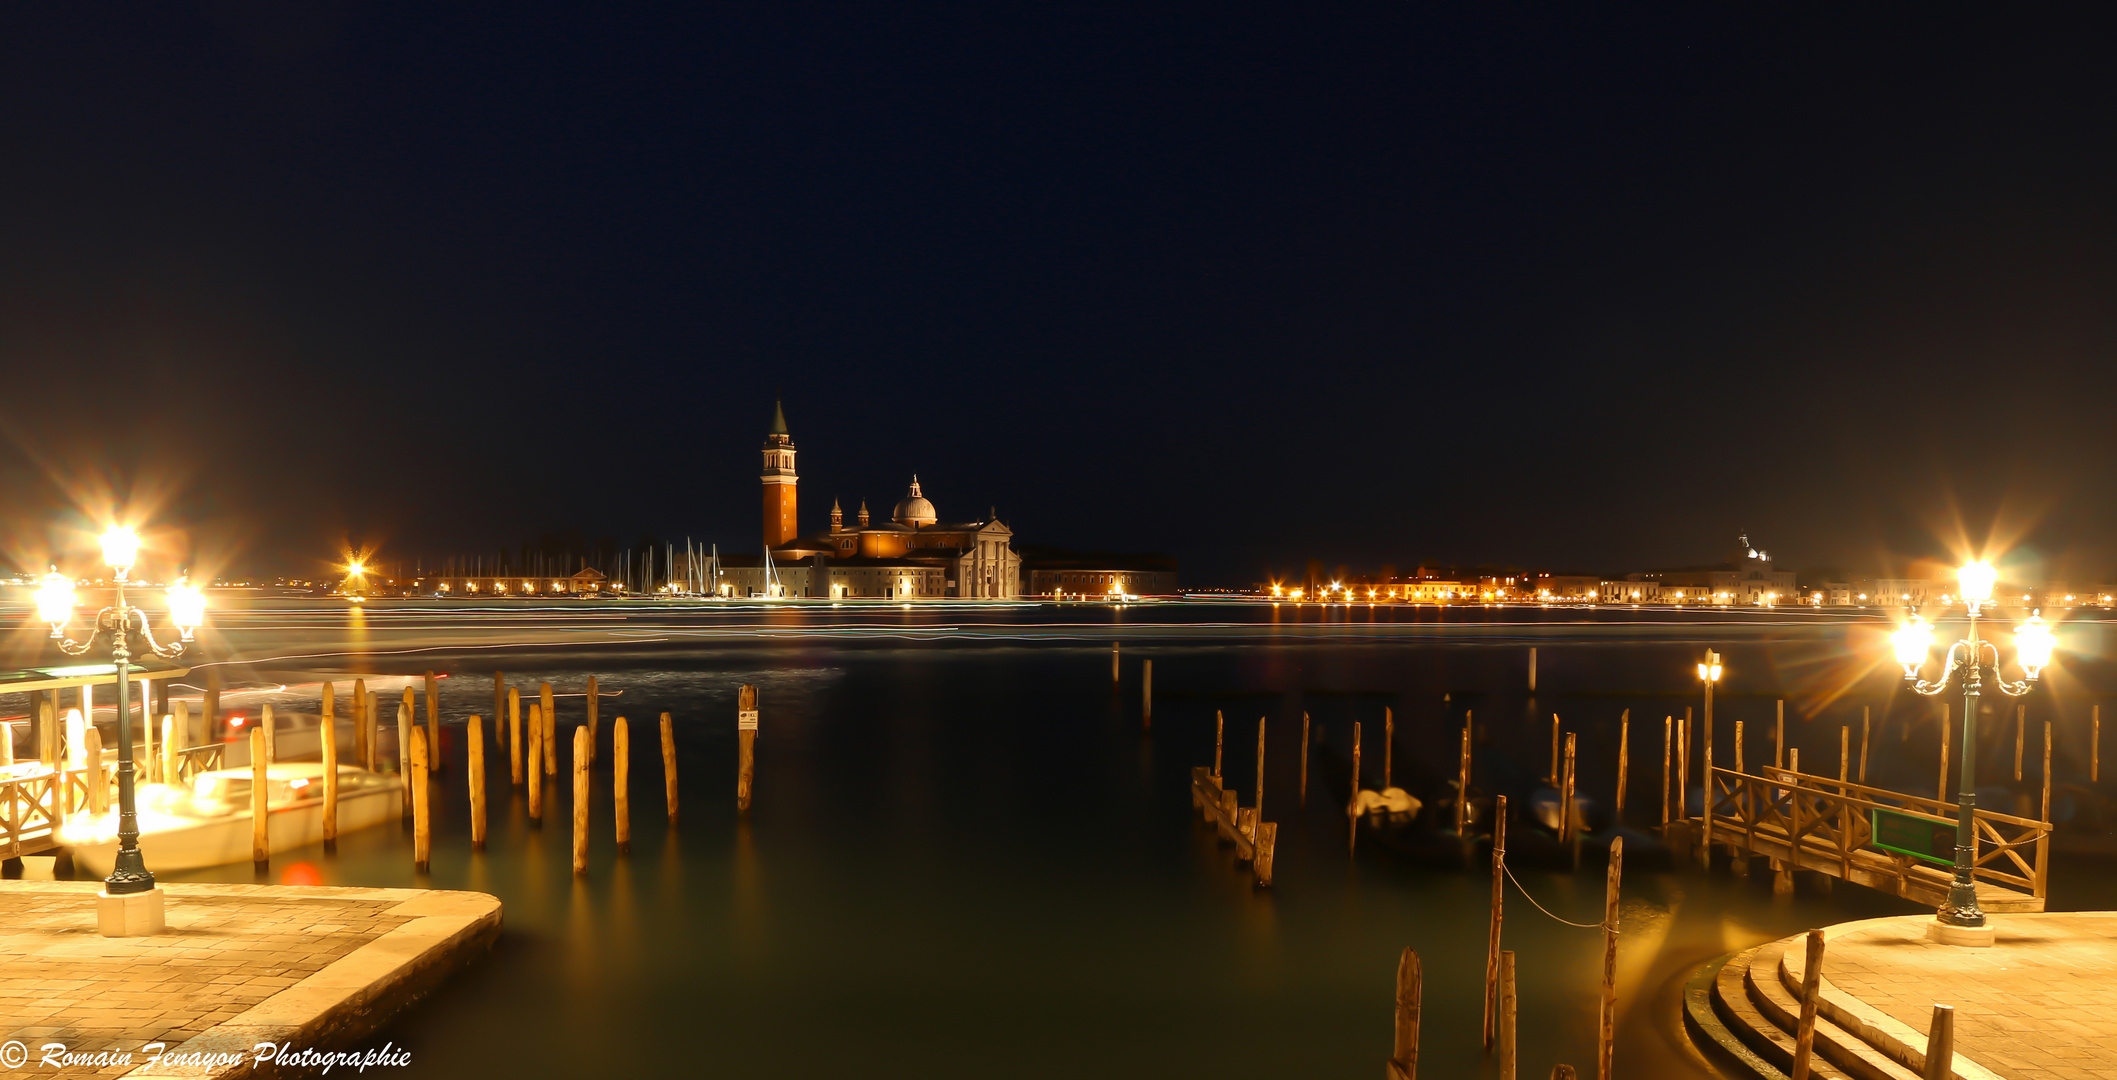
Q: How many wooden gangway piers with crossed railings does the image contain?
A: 2